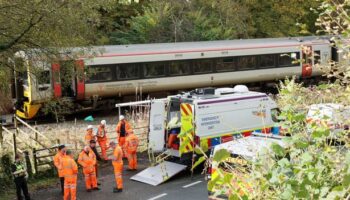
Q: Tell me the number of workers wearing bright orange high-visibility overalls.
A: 8